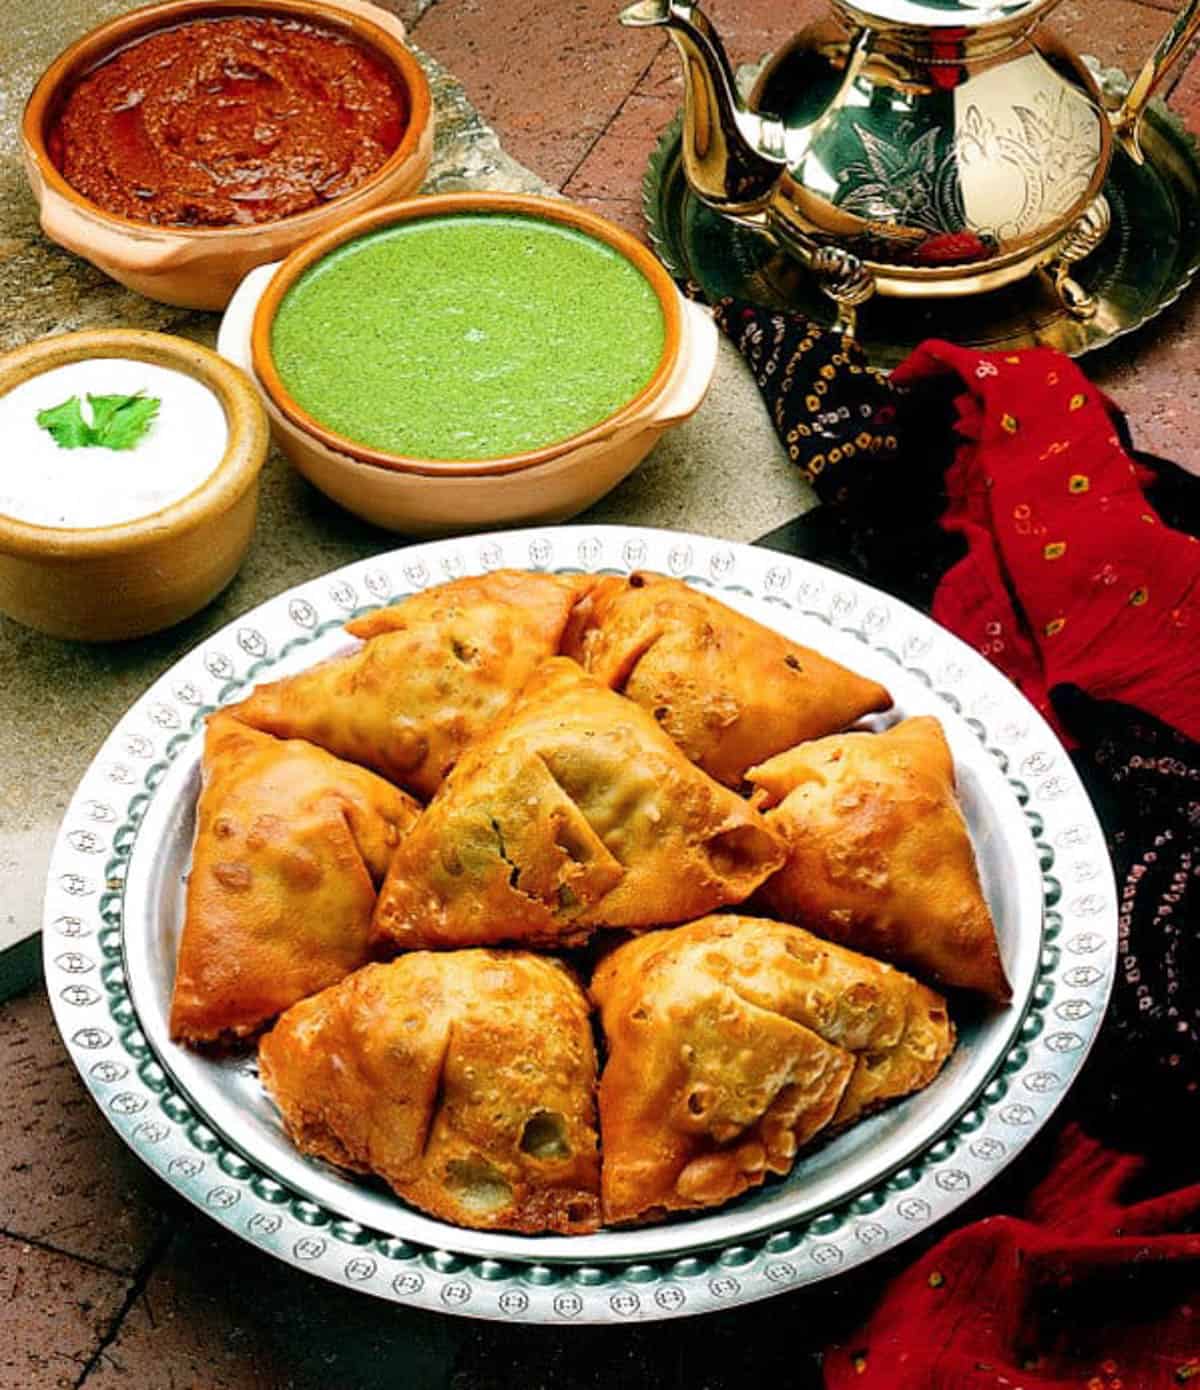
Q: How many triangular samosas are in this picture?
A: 7